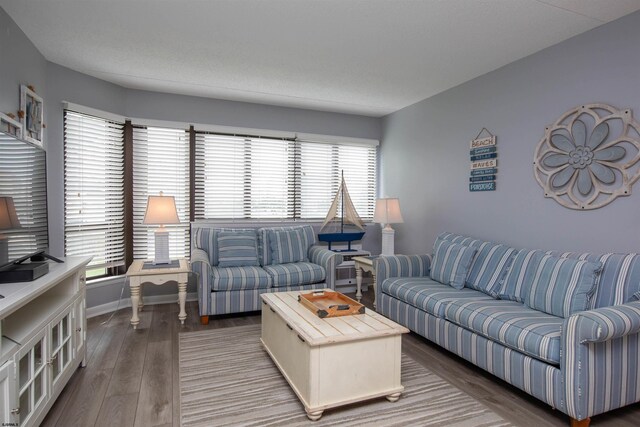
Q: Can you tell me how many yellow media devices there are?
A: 0